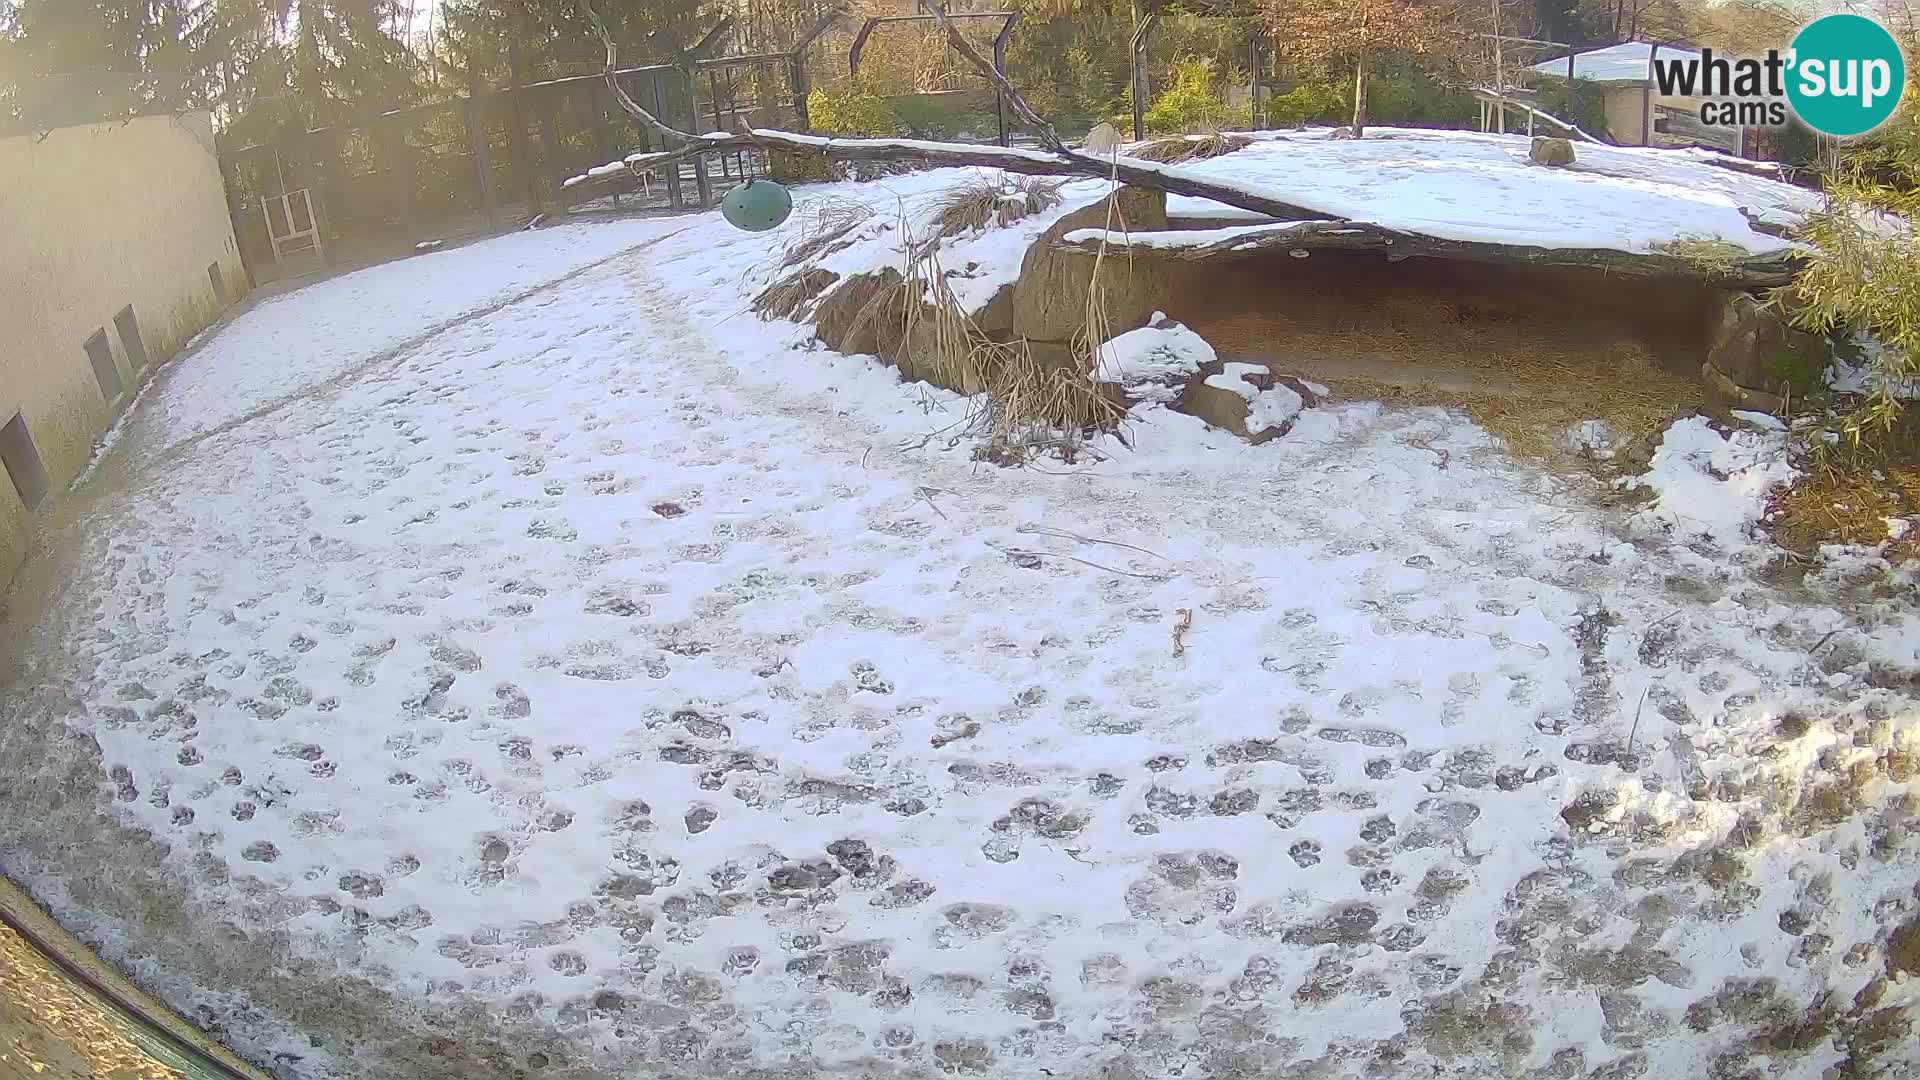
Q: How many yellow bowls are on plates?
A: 0